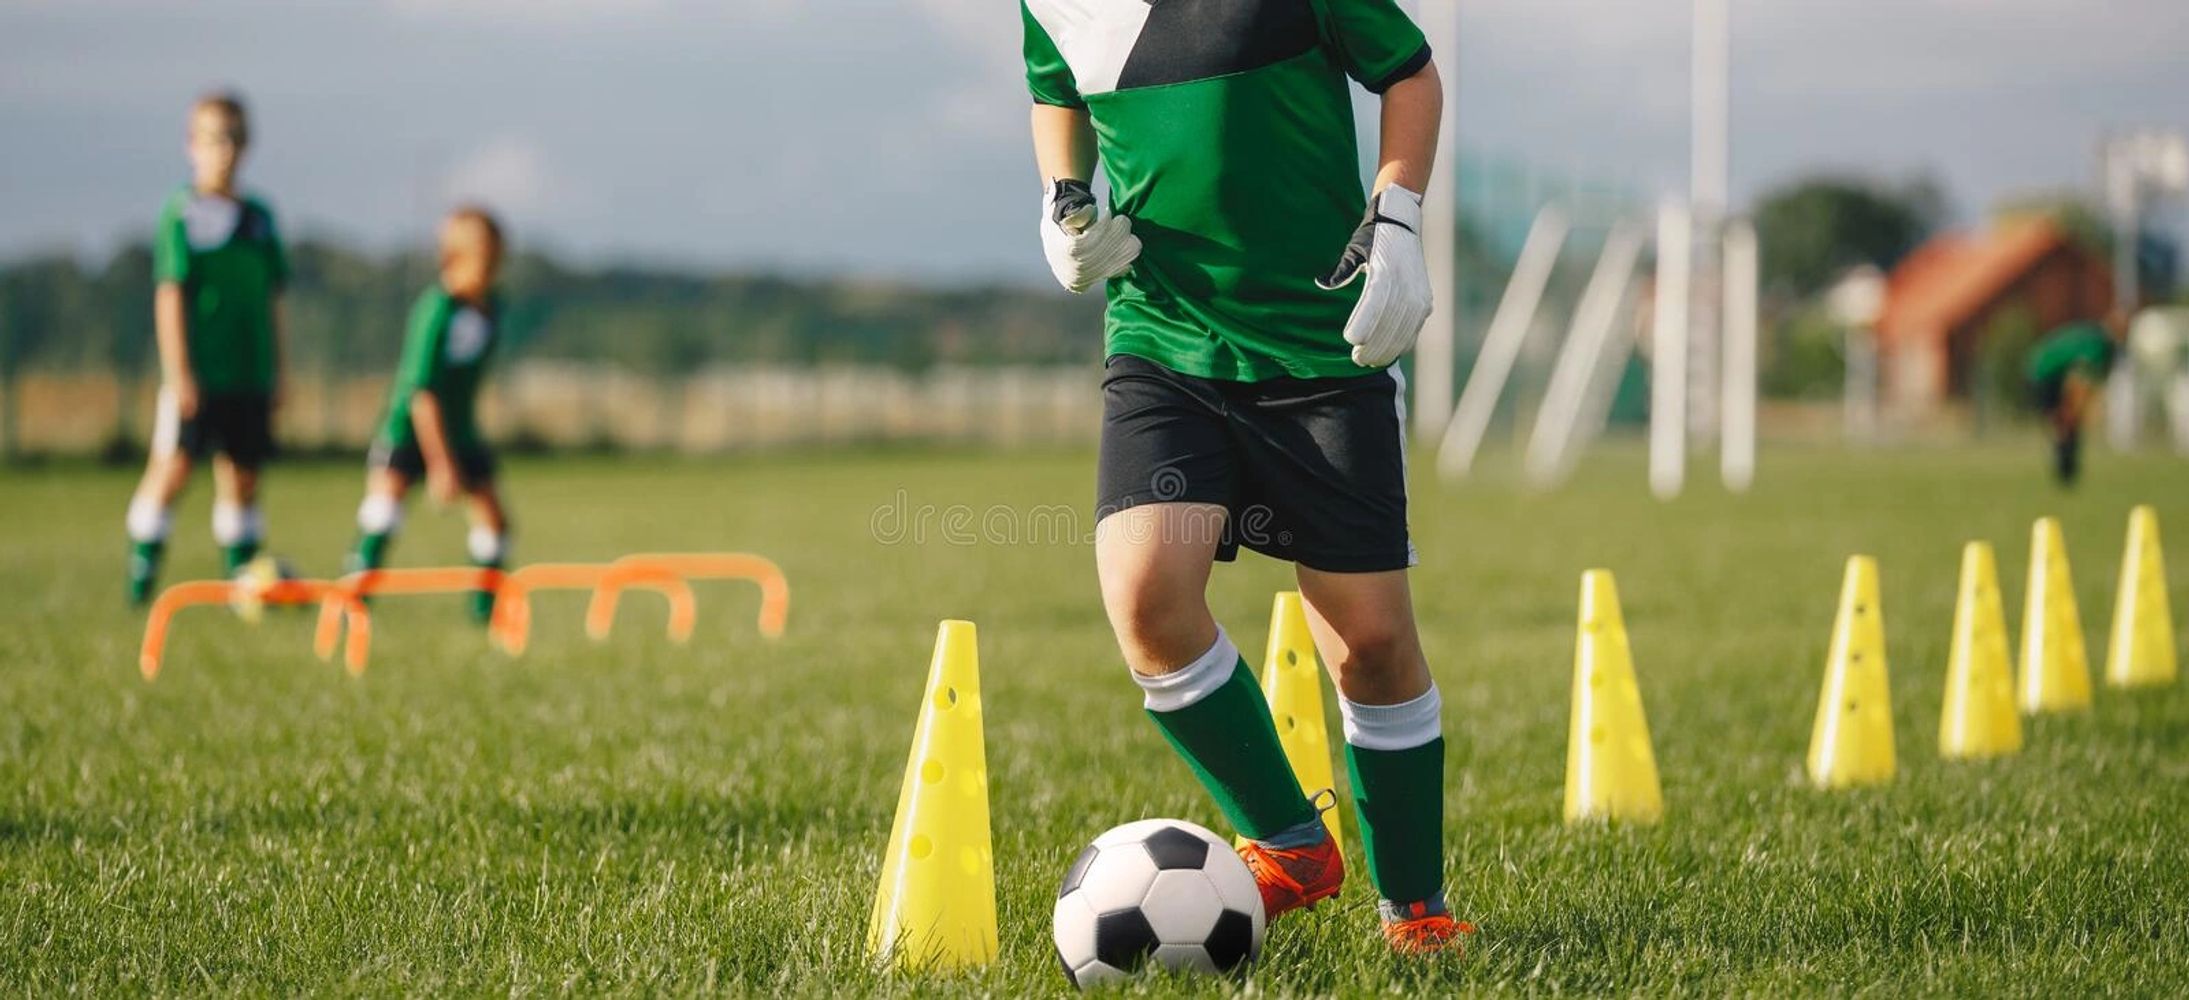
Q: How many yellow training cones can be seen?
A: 7